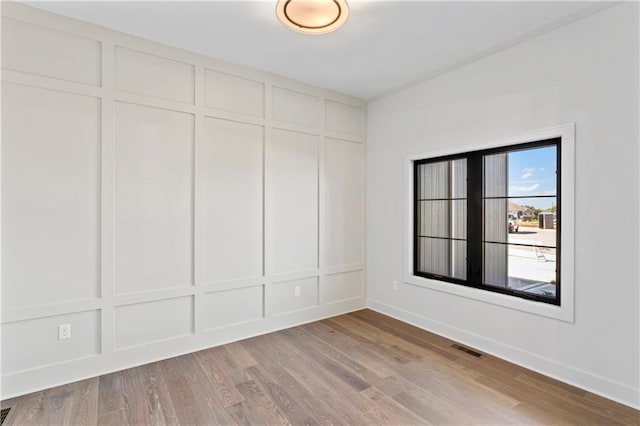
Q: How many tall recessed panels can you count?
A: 5